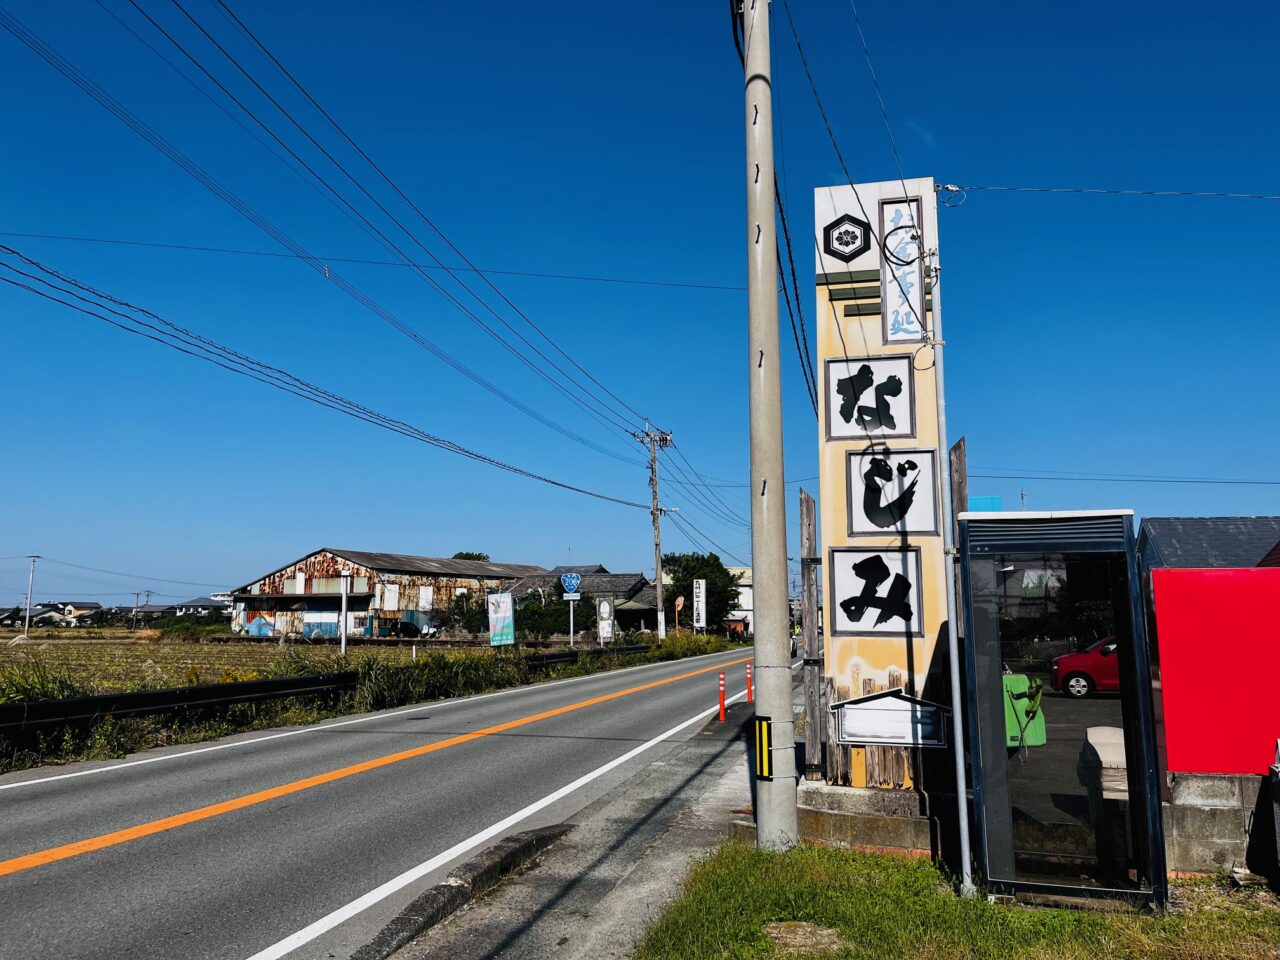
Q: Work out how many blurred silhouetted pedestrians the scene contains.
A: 0